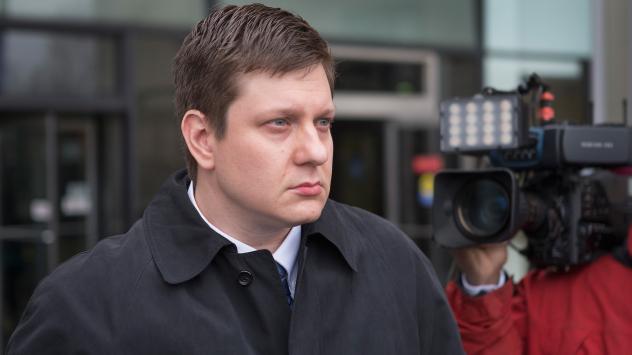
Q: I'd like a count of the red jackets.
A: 1